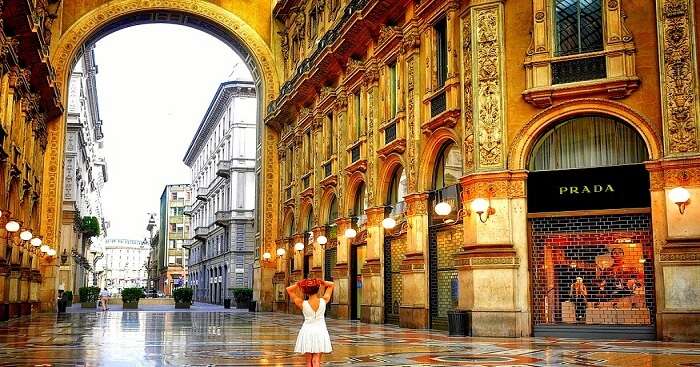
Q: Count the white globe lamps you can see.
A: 14